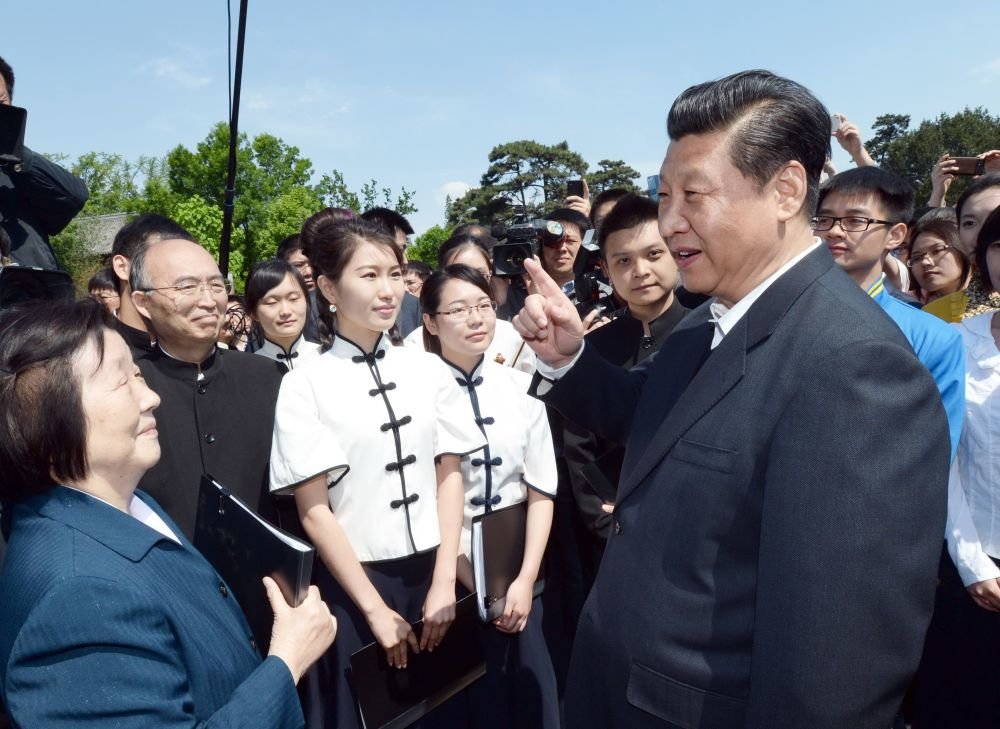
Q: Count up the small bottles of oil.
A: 0